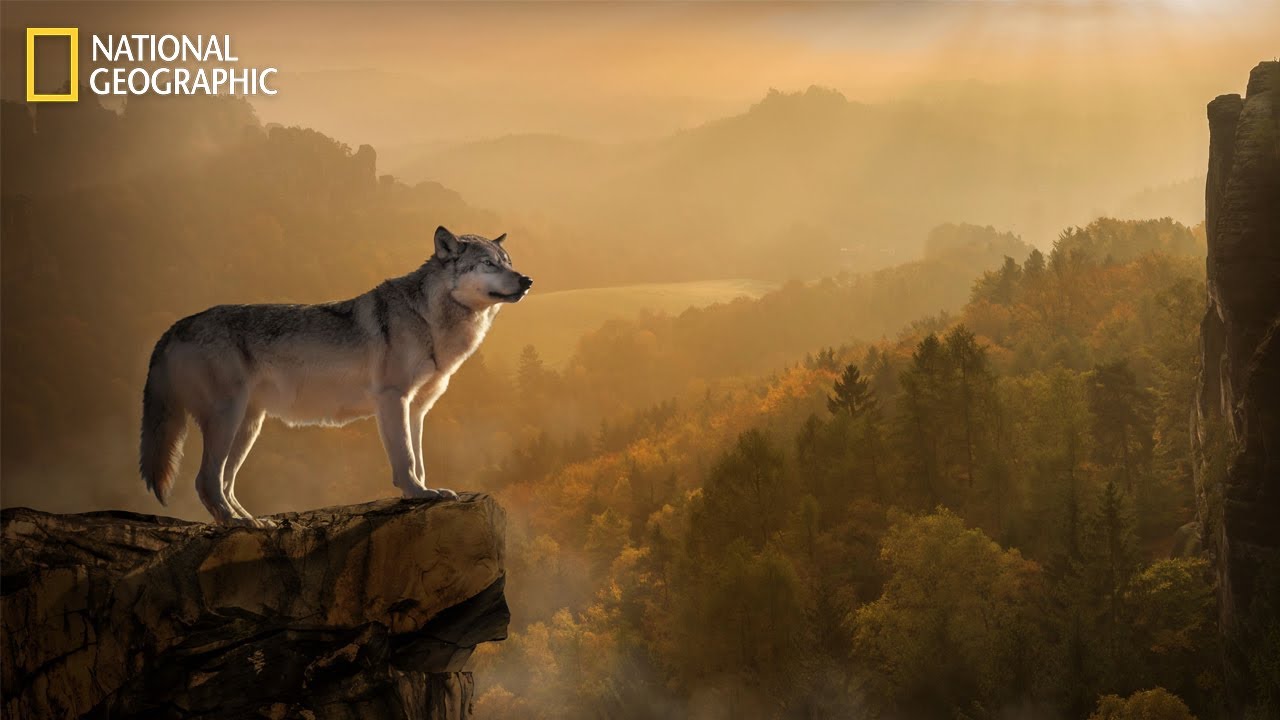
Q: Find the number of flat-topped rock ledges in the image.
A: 1